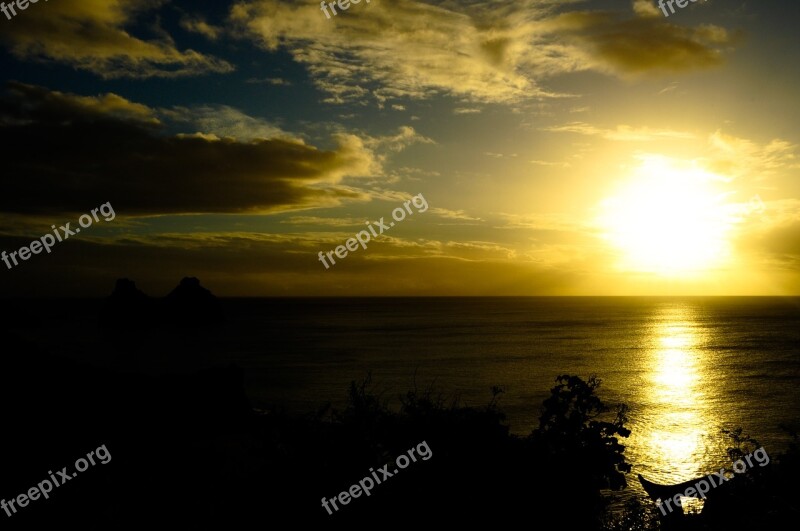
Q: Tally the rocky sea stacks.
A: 2